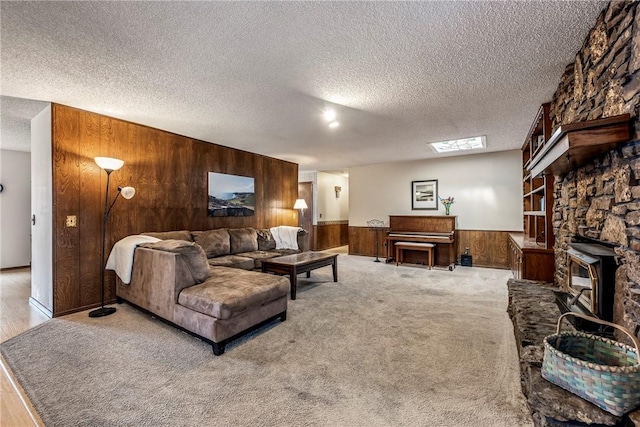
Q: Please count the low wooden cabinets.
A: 1